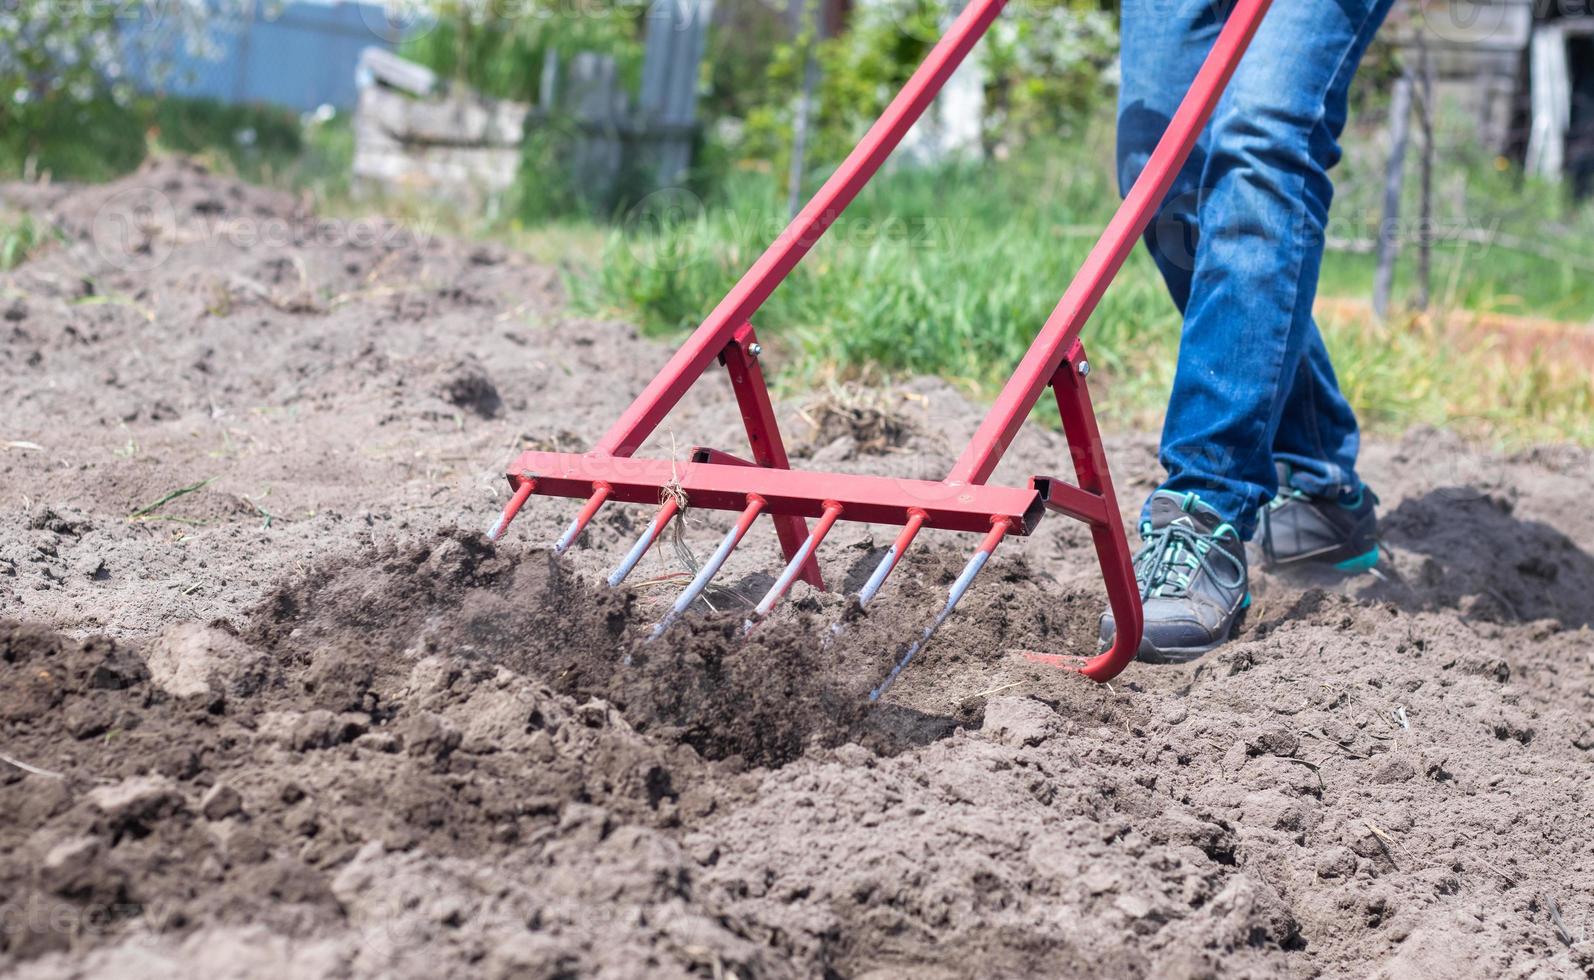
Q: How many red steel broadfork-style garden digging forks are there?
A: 1